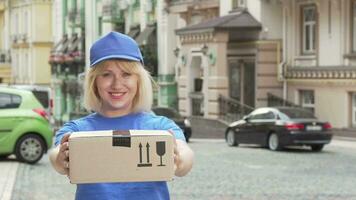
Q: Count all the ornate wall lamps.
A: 2